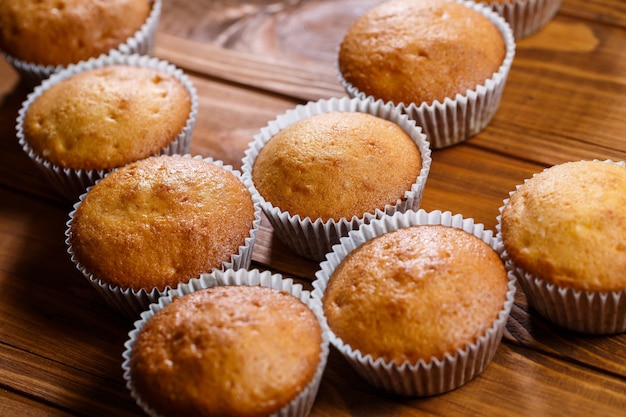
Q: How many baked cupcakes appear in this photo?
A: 9